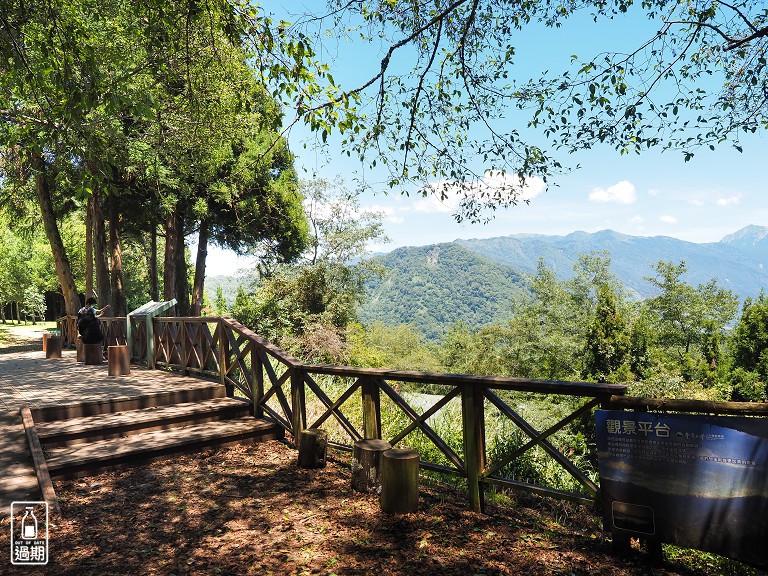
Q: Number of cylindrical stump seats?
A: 8